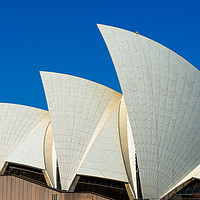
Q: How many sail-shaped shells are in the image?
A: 3